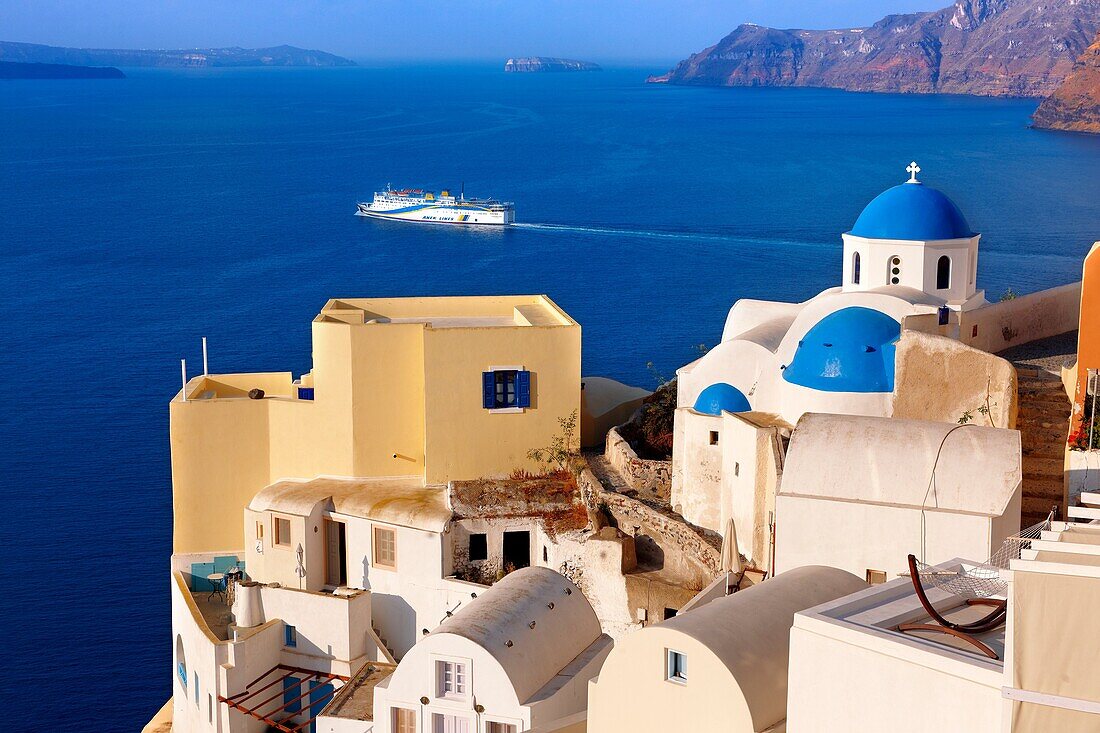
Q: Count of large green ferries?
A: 0